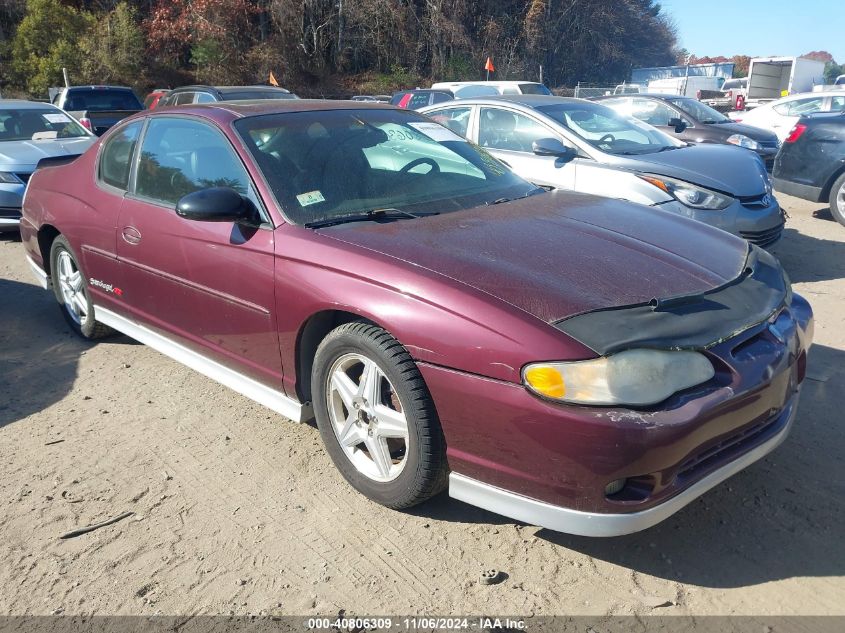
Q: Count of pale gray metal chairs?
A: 0